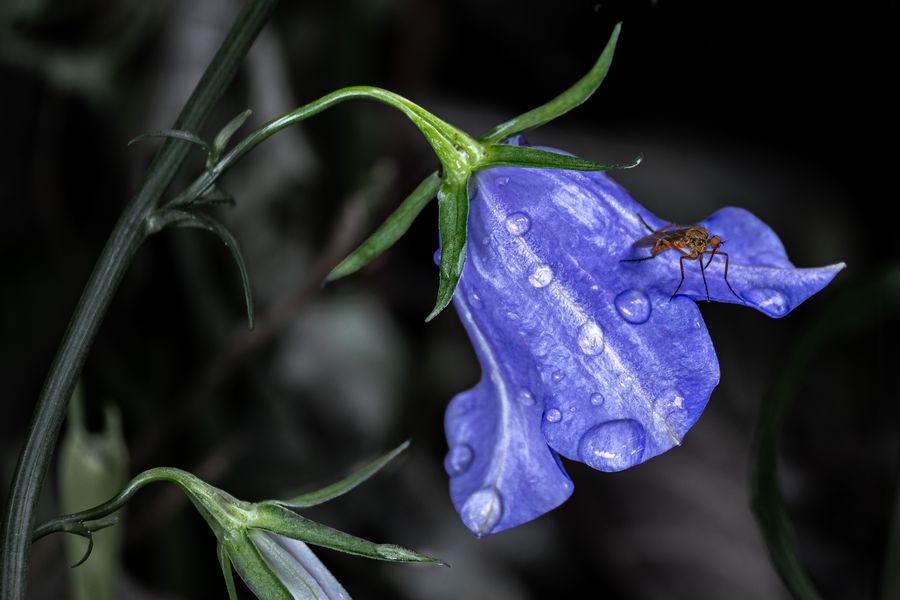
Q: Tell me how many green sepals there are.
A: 8